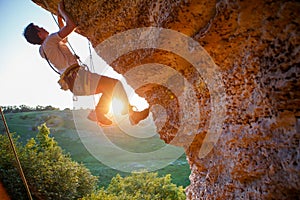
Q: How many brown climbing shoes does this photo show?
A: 2